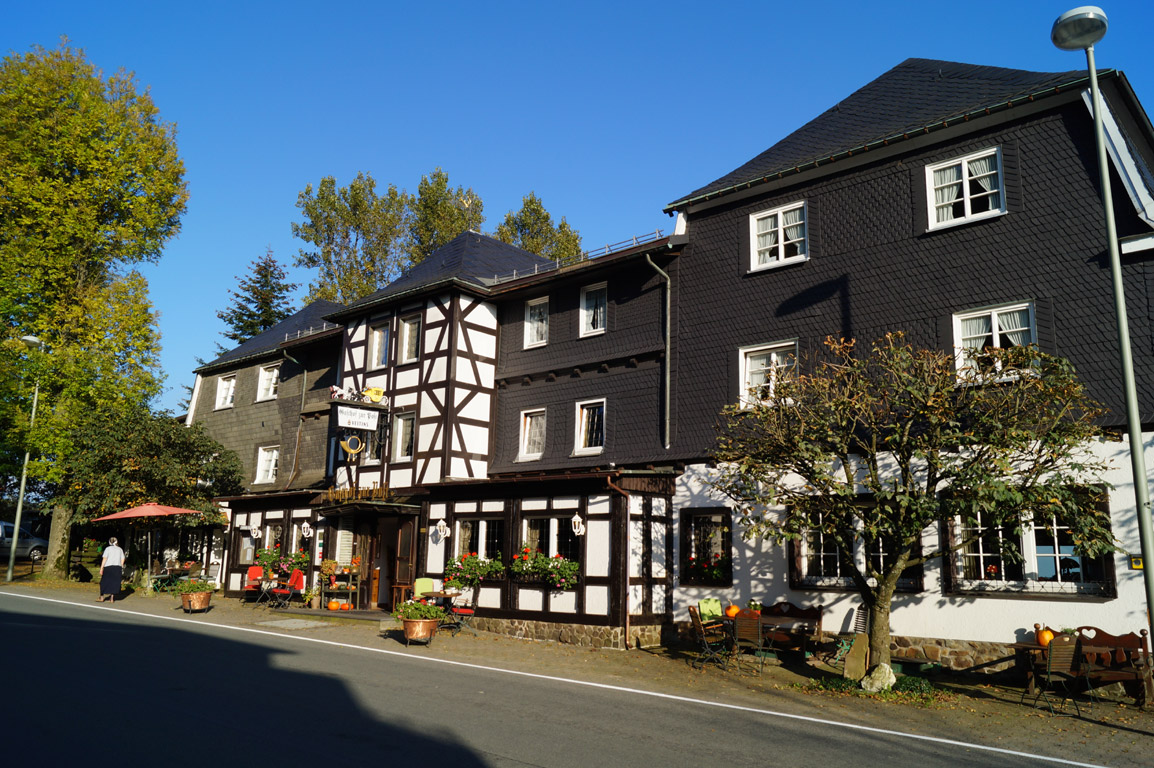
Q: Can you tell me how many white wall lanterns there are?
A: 4